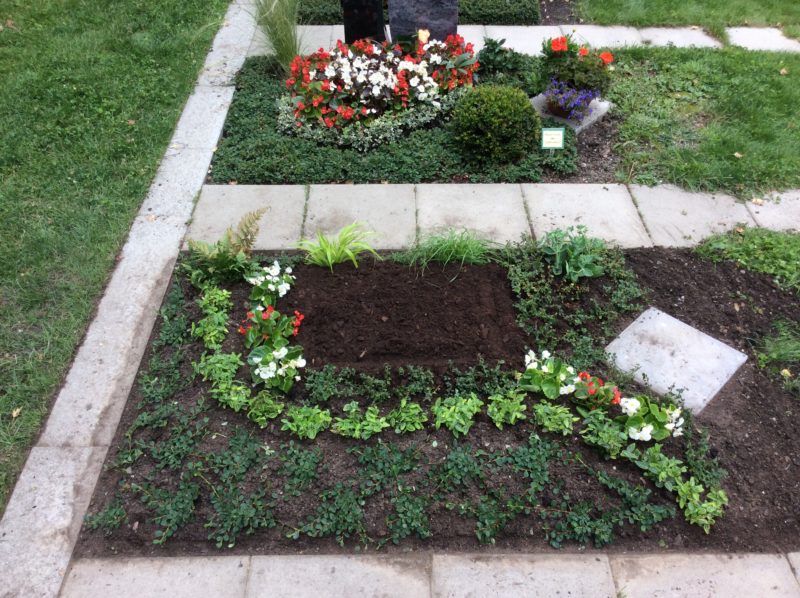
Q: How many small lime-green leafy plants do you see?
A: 14